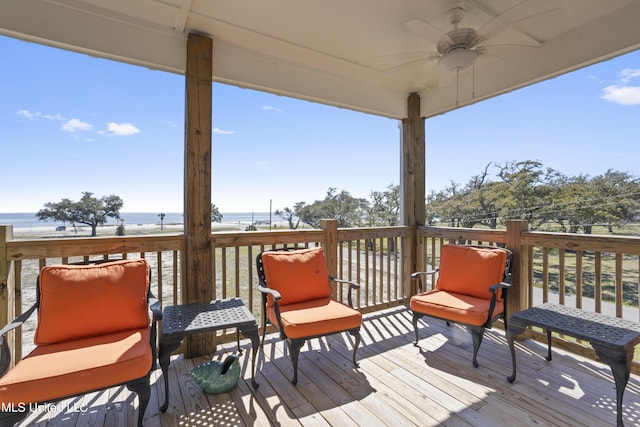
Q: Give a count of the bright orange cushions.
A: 6